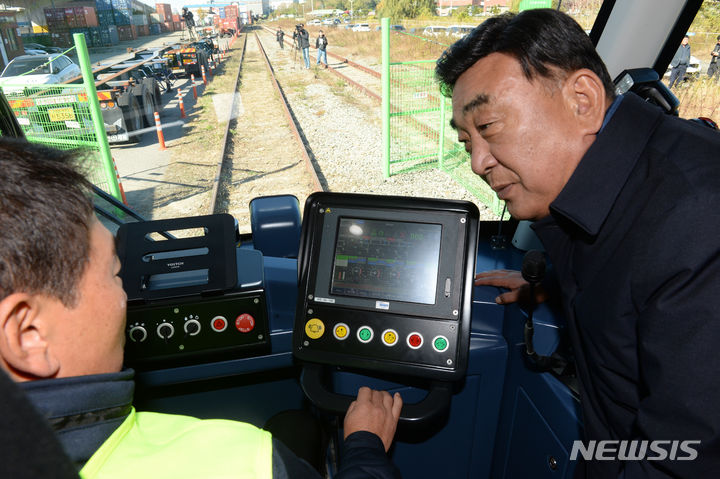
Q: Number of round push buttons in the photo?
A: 8